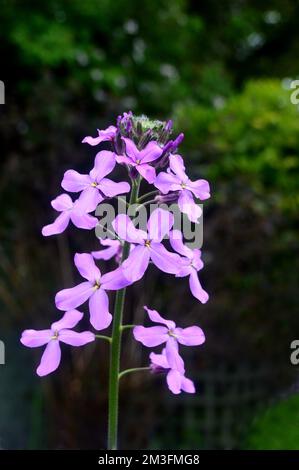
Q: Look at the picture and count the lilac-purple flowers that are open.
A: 12